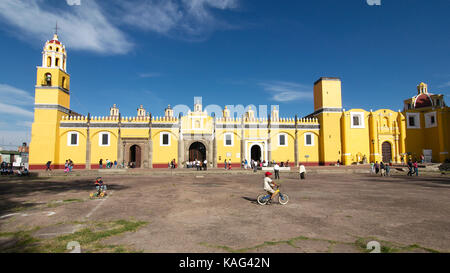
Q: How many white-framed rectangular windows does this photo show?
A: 9